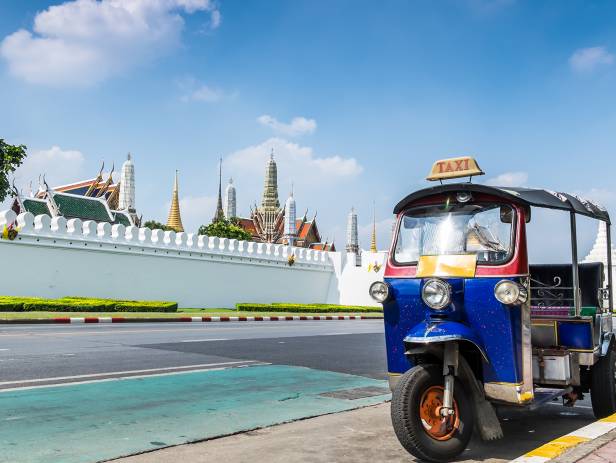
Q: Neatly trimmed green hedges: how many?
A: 2